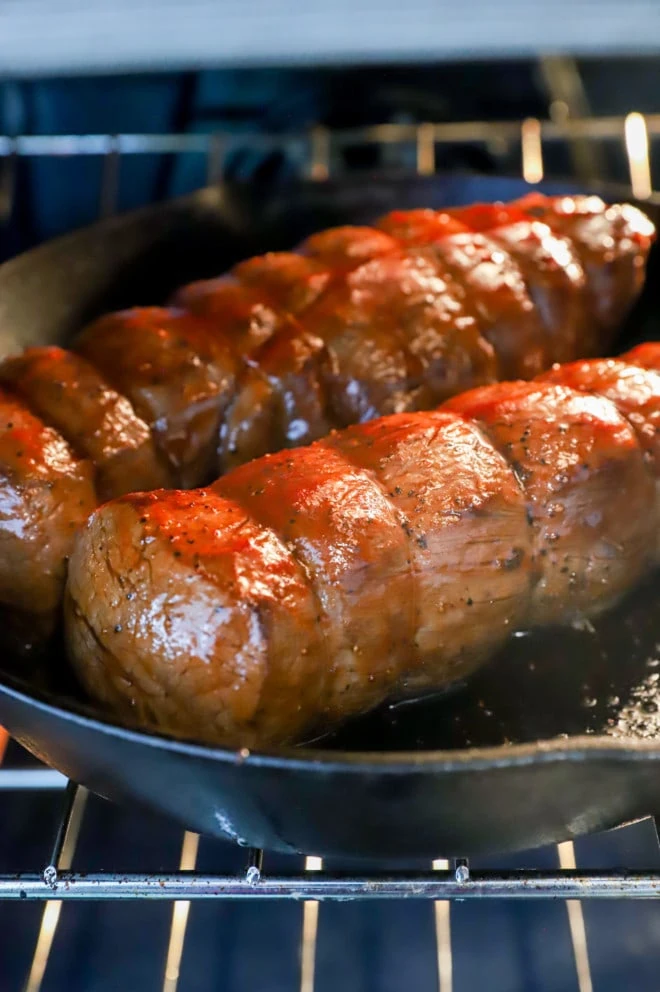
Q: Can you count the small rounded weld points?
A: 3